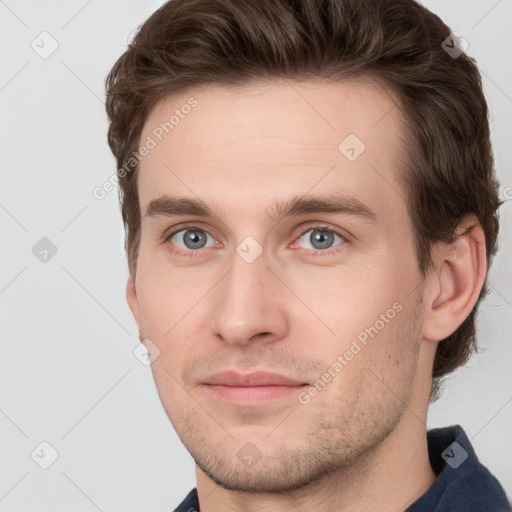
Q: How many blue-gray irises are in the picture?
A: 2